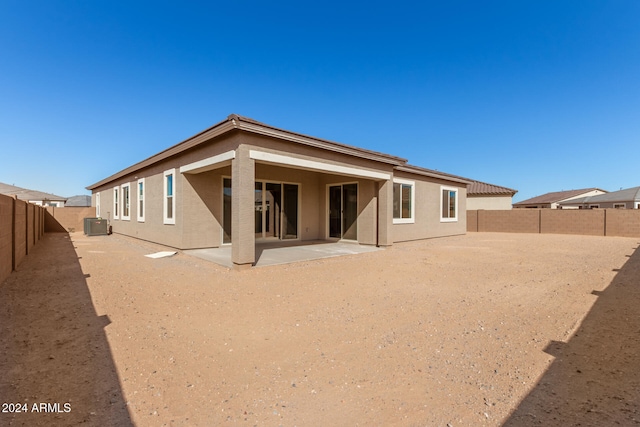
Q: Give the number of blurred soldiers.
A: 0